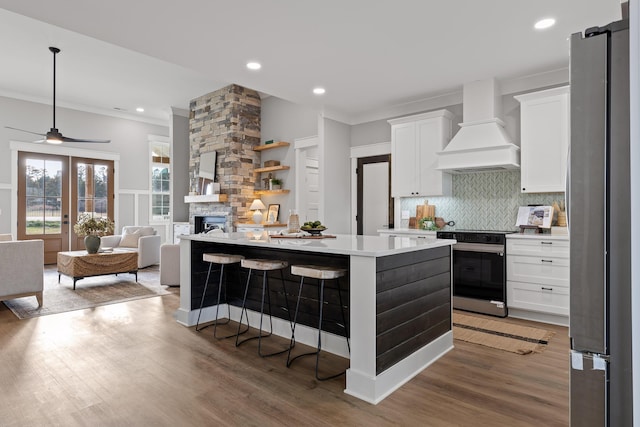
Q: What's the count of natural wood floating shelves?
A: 3